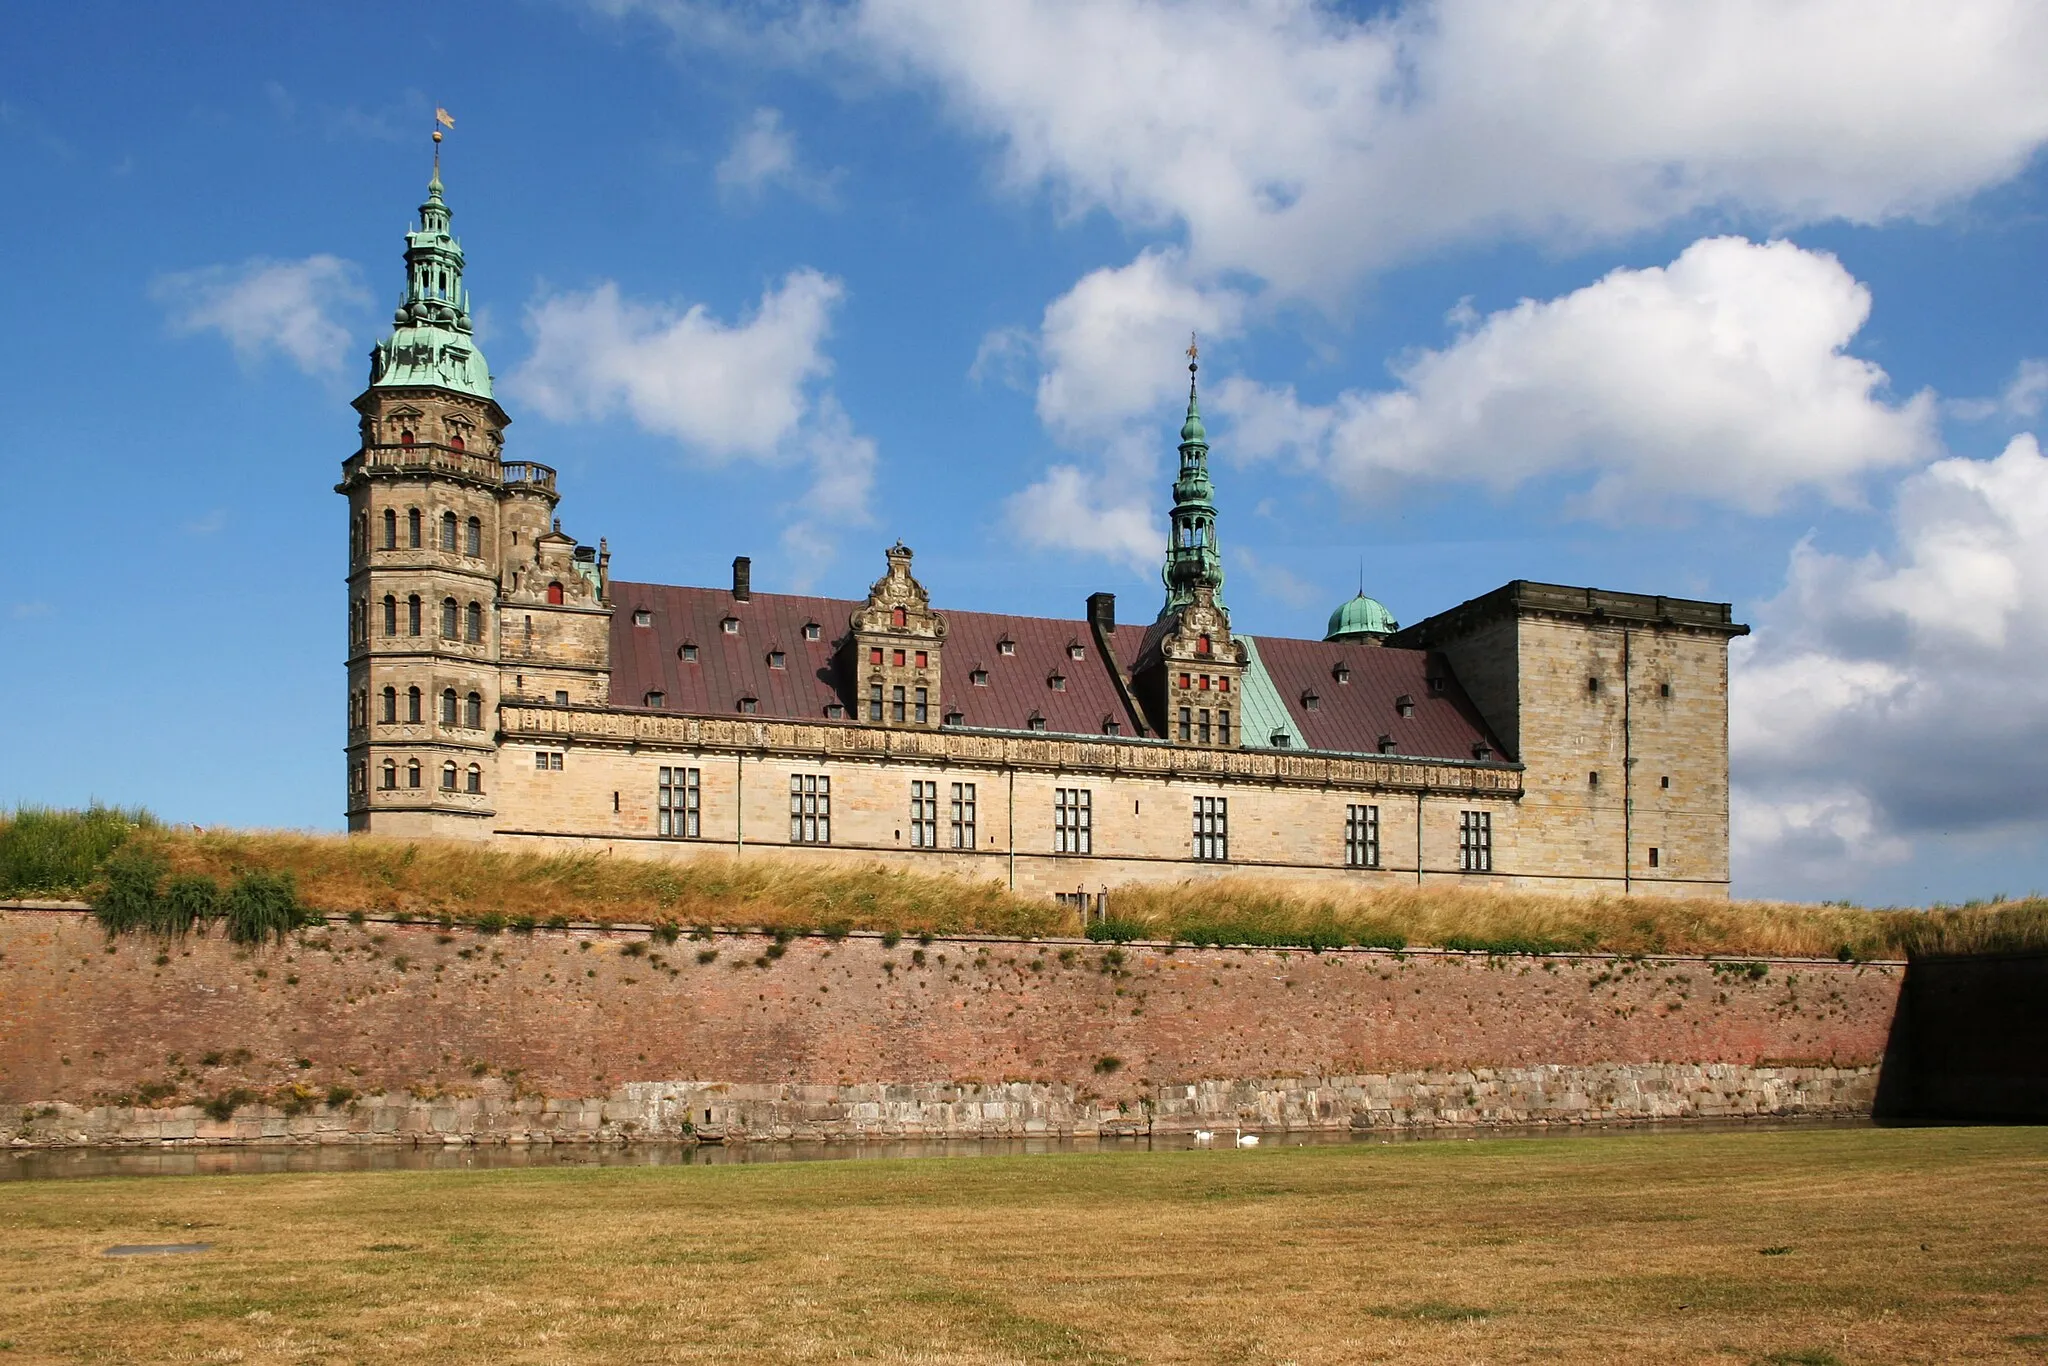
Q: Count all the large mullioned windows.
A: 8